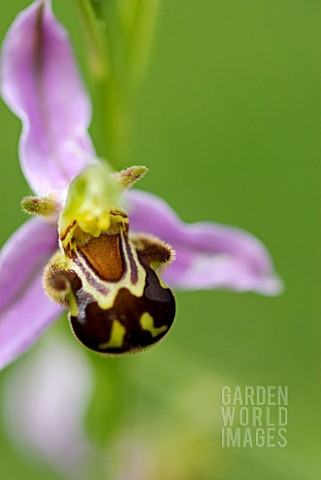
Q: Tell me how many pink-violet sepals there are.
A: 3